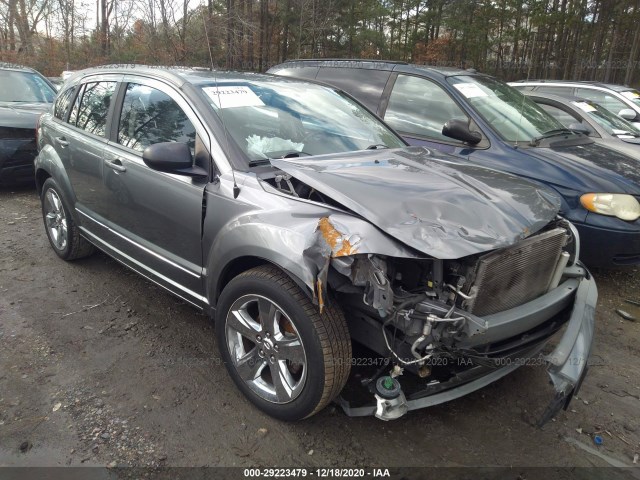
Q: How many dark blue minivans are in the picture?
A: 1